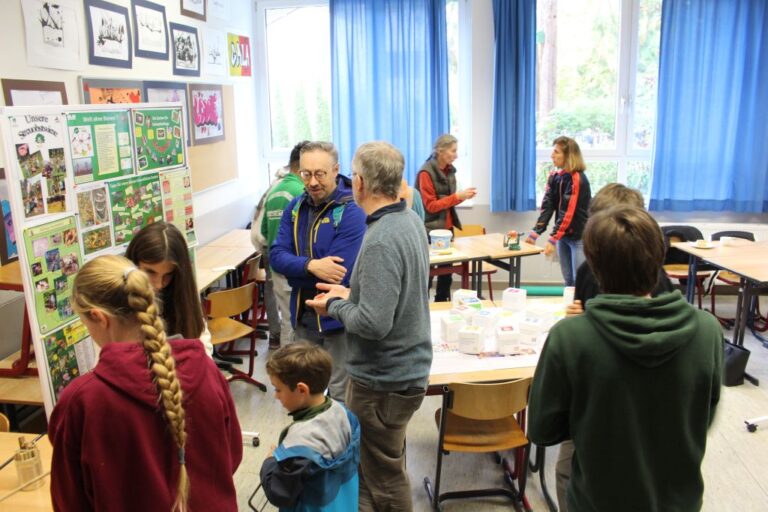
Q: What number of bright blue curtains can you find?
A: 3